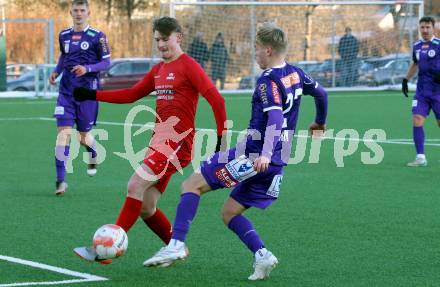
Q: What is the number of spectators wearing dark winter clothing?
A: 3